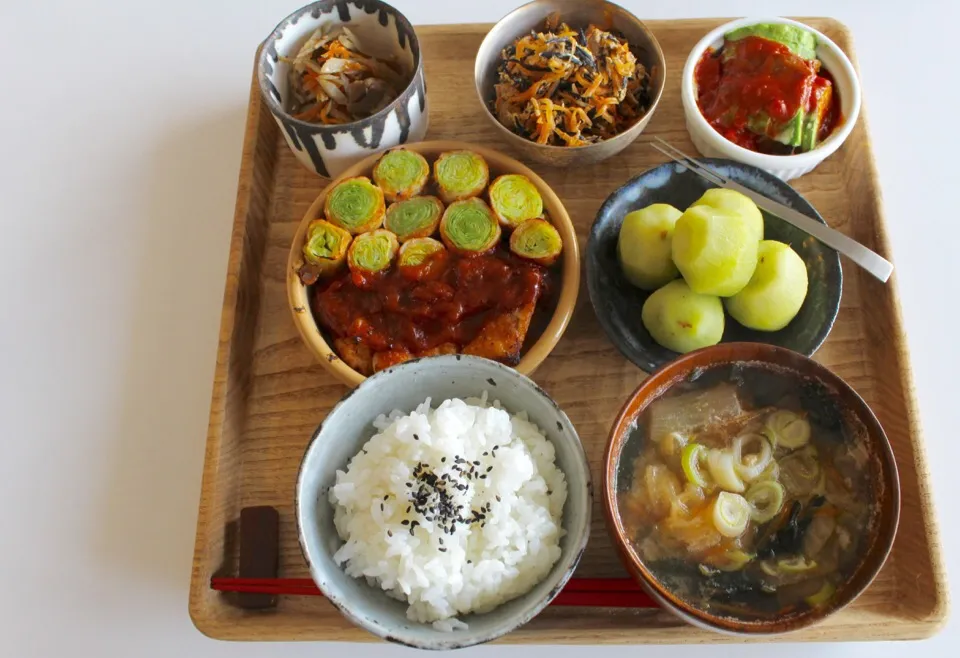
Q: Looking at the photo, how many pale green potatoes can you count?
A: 5